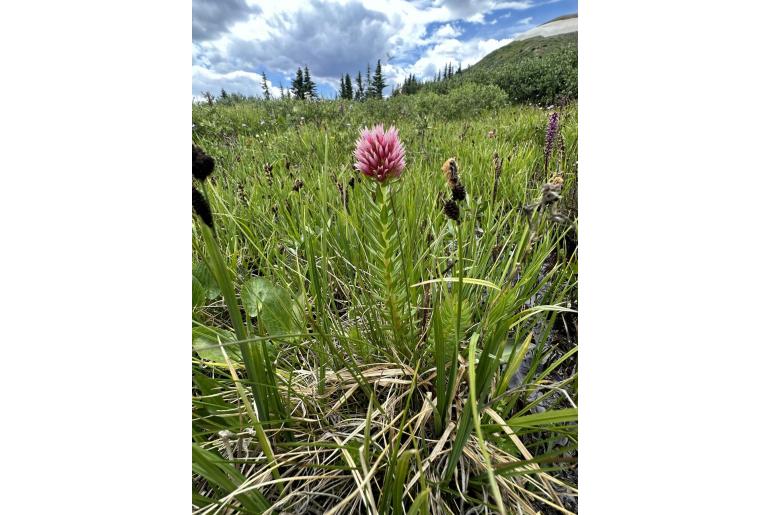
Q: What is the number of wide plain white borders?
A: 2